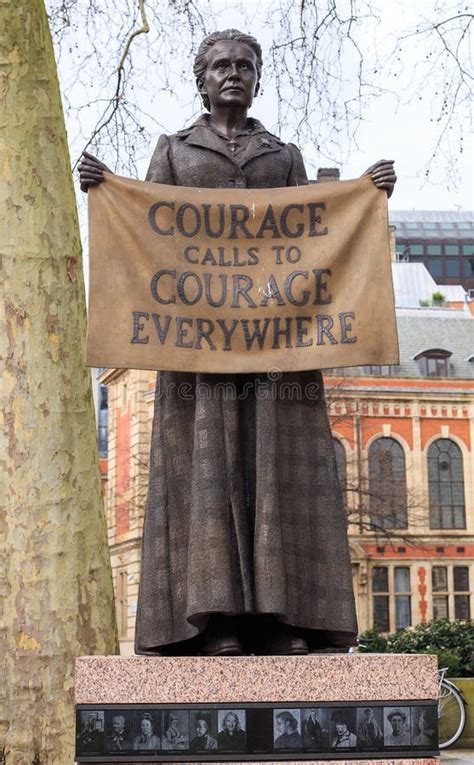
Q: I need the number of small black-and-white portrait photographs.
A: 12